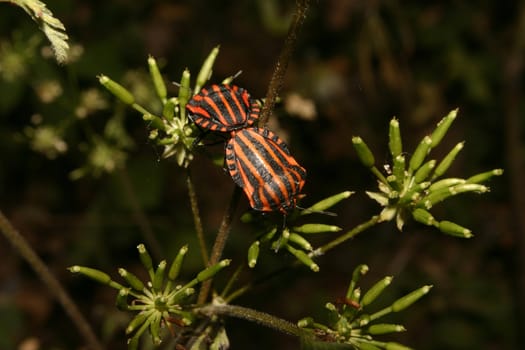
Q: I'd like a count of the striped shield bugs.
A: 2